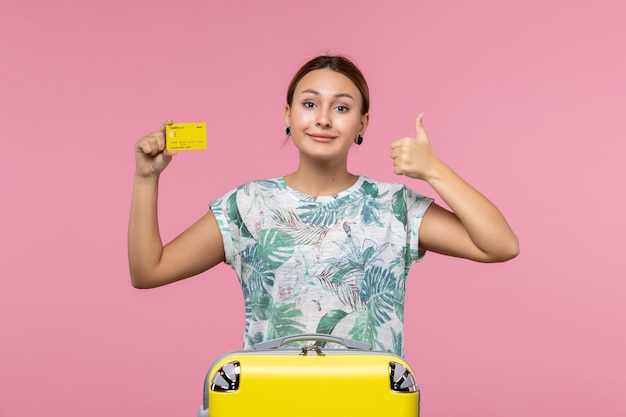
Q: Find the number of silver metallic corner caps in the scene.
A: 2